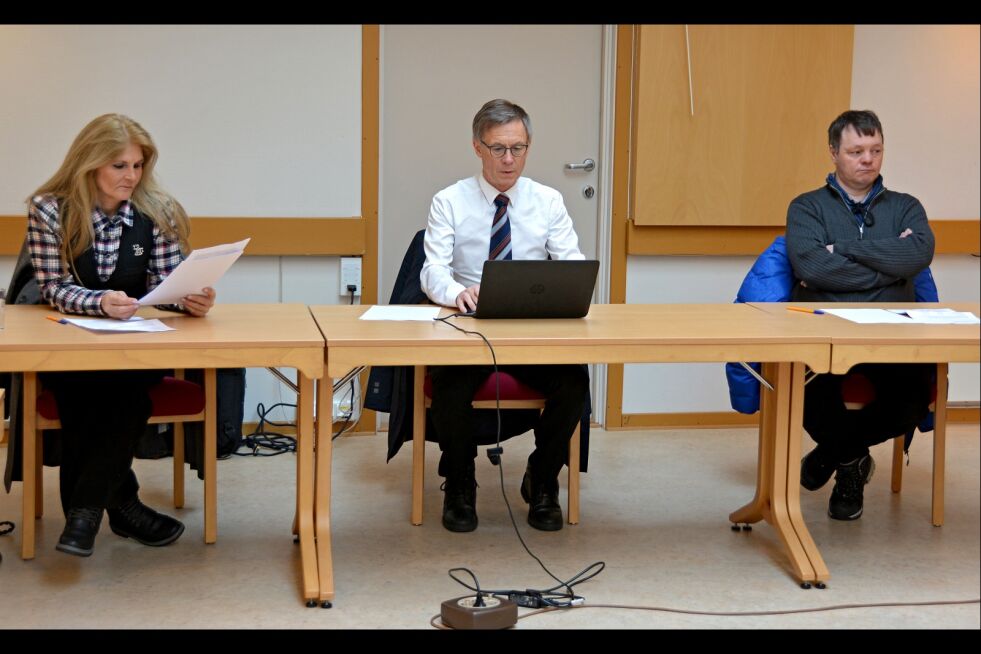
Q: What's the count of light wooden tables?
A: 3